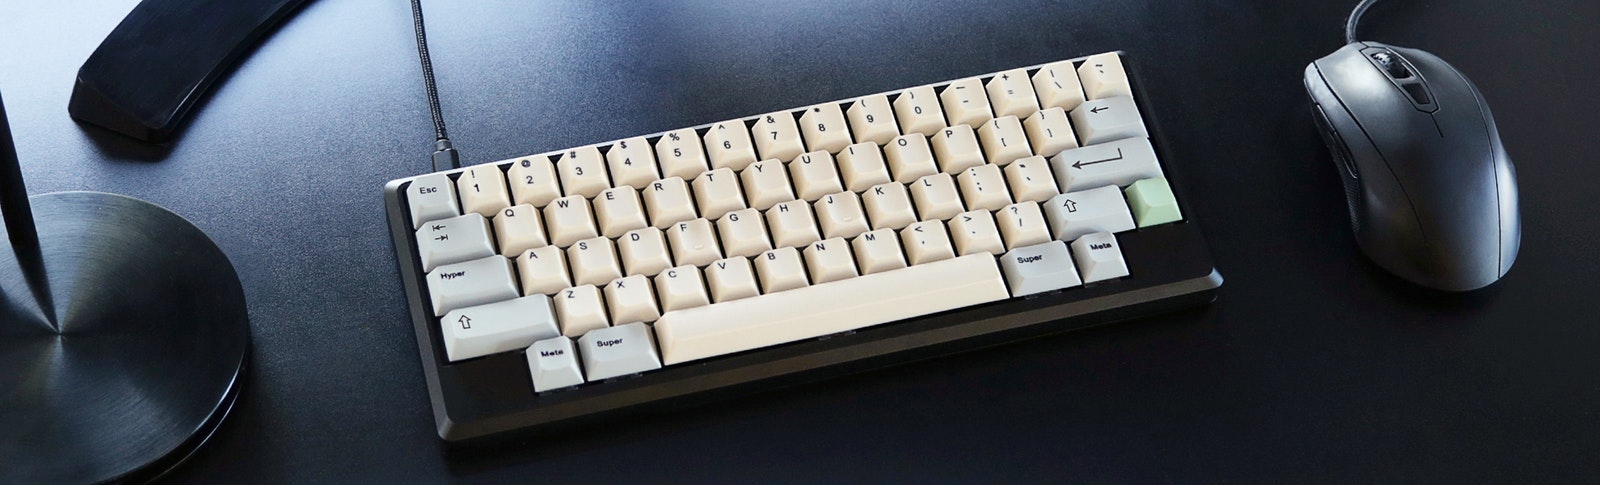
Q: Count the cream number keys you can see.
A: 10